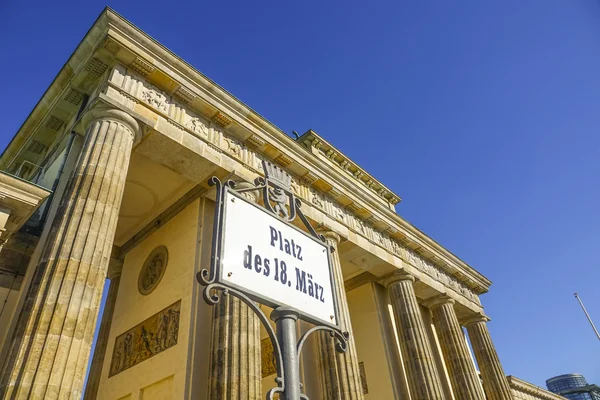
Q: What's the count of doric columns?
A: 6